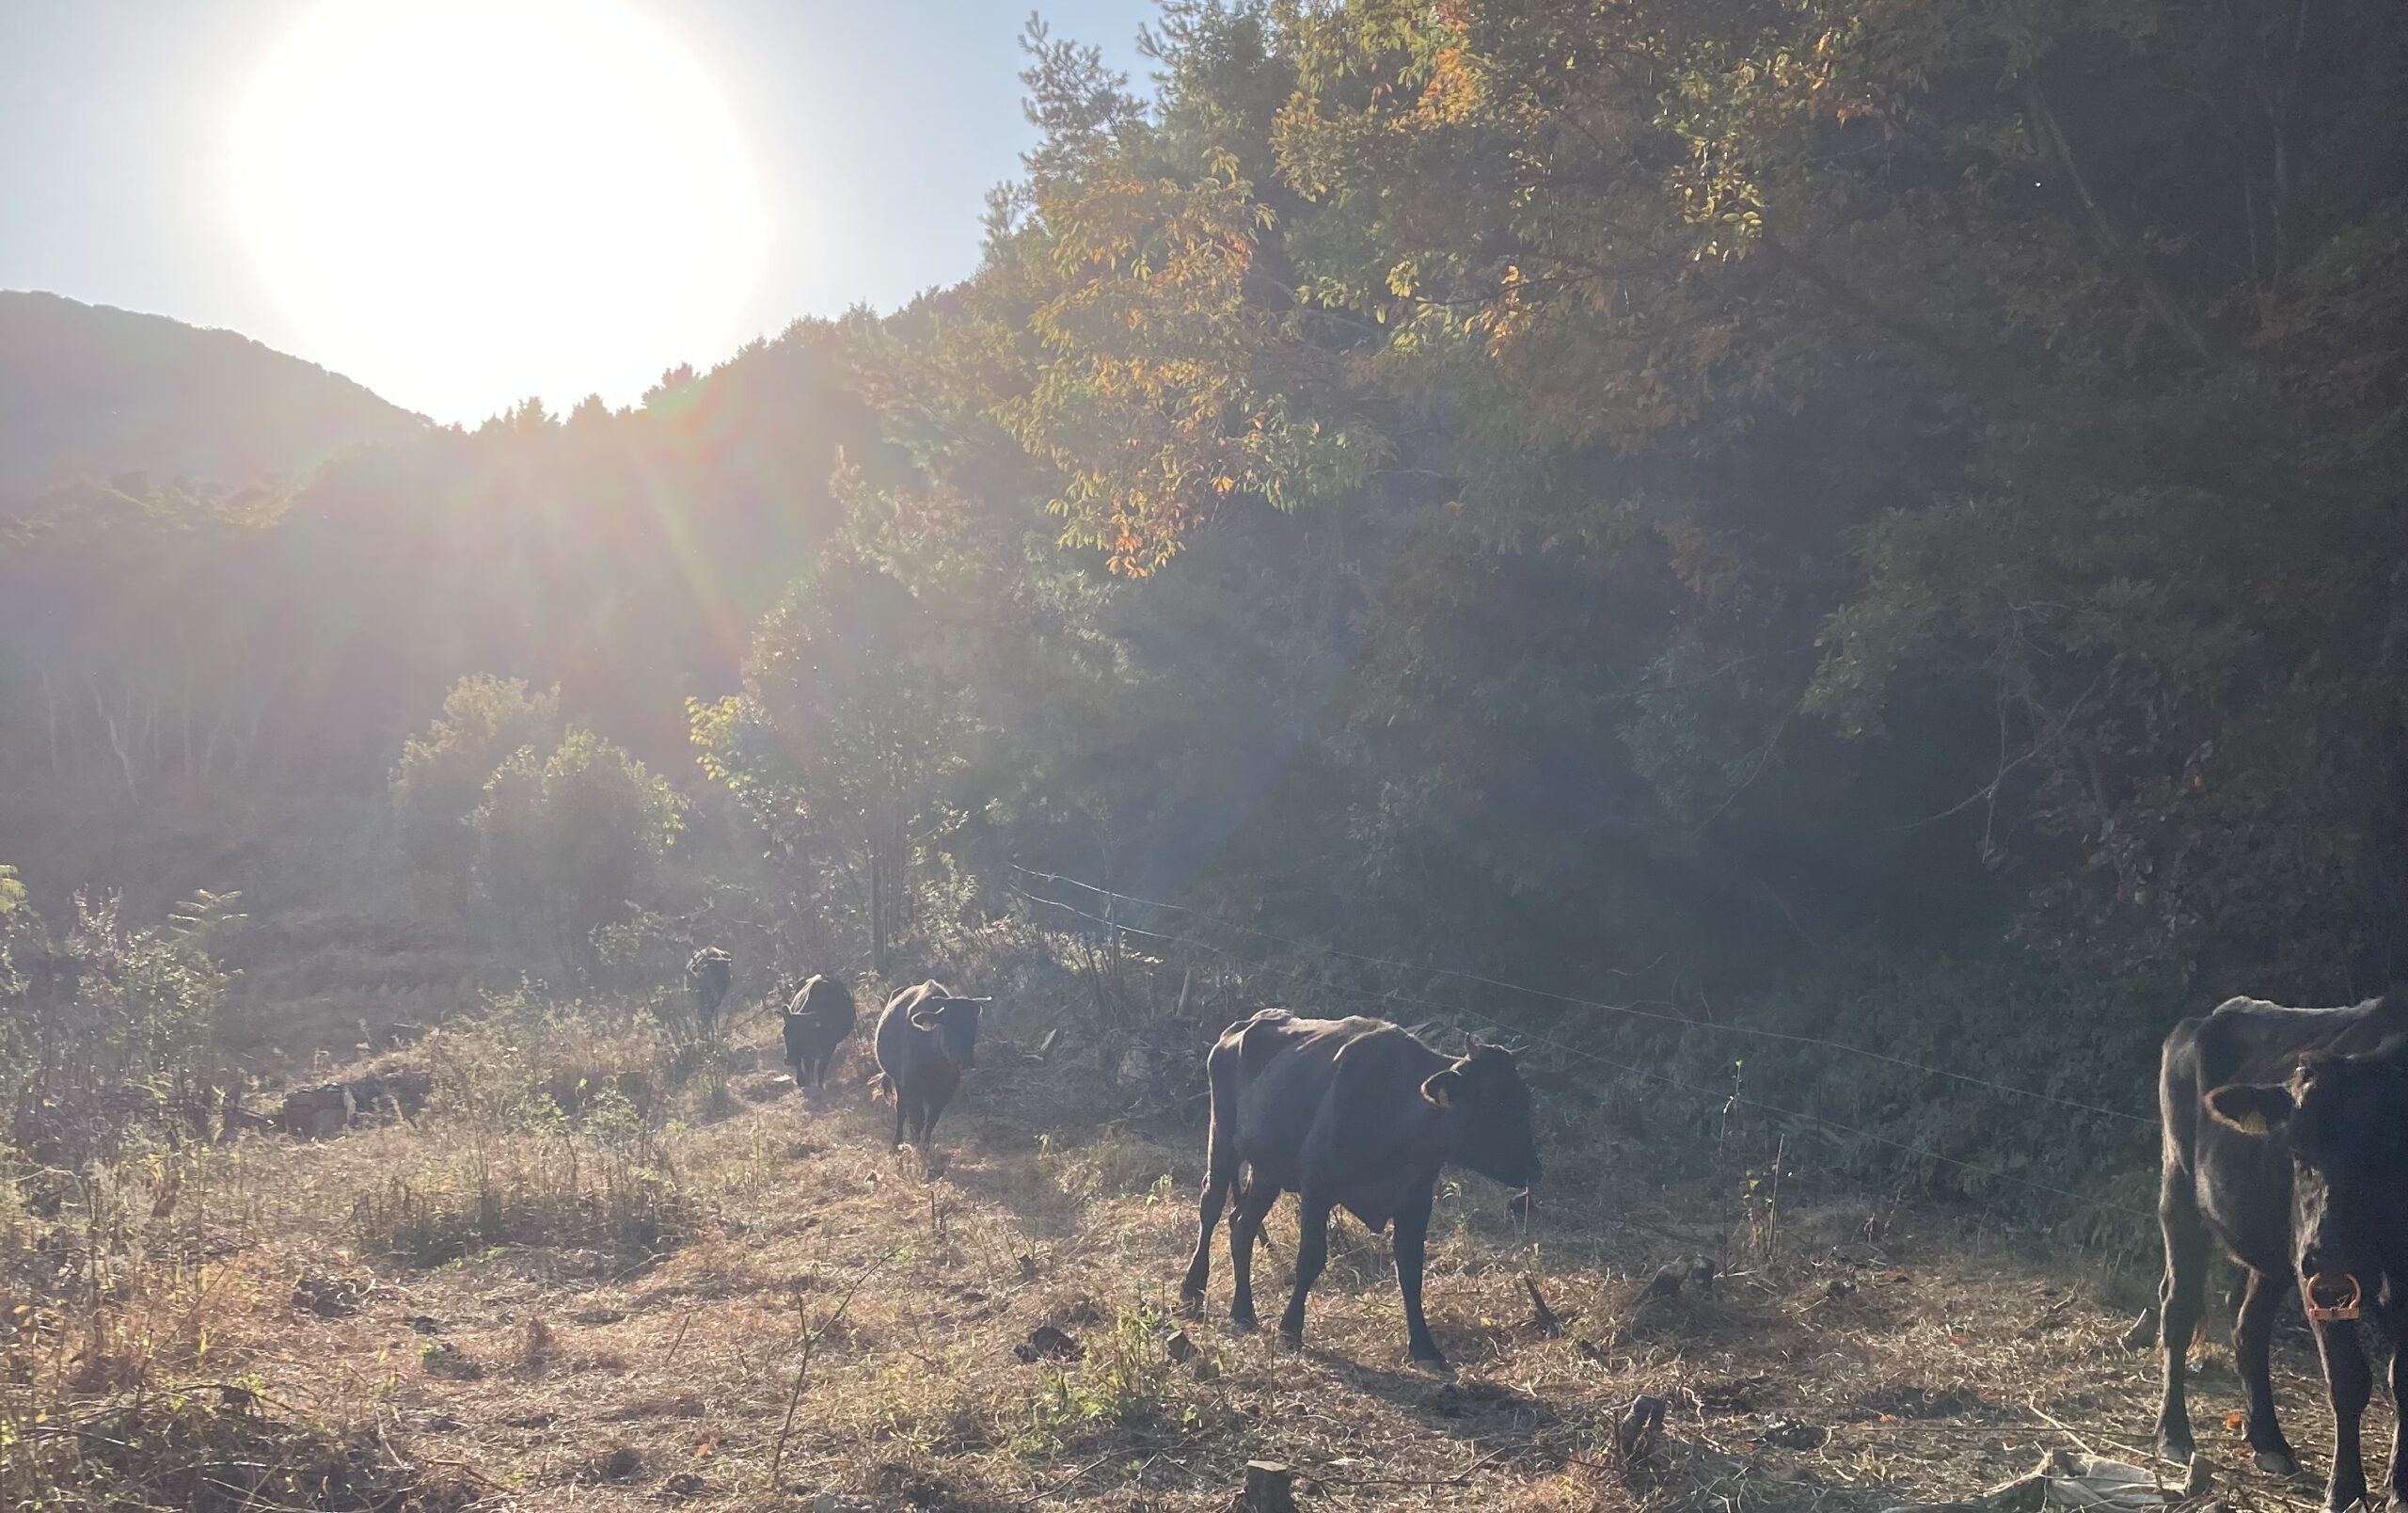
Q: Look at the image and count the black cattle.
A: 5